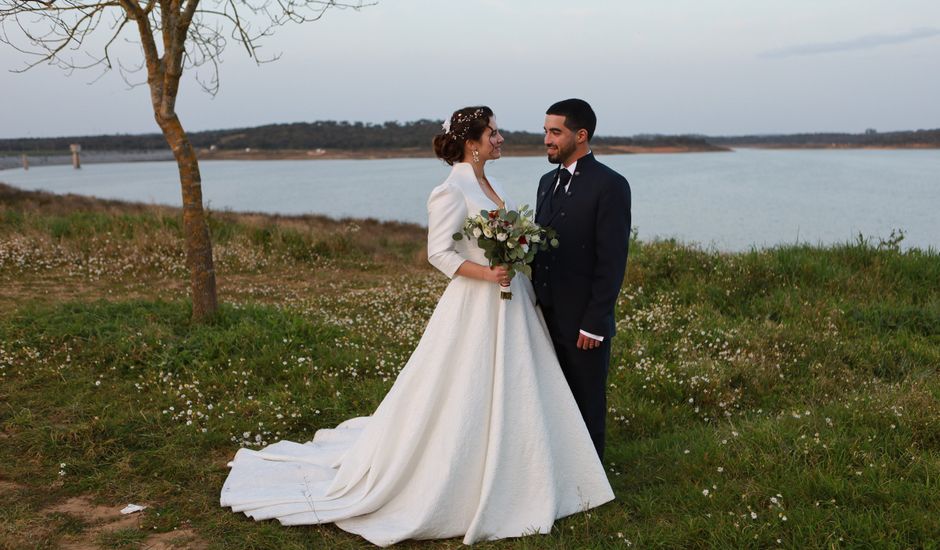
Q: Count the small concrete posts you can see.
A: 2